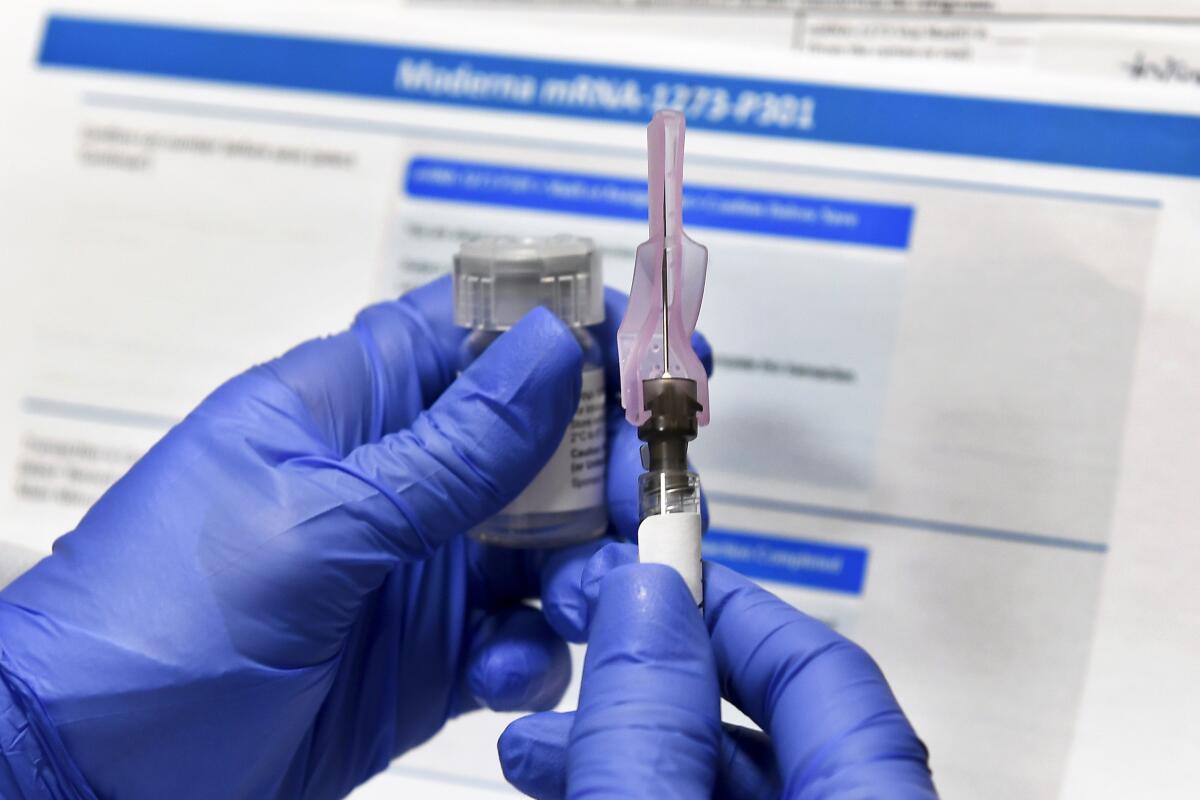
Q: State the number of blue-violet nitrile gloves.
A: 2